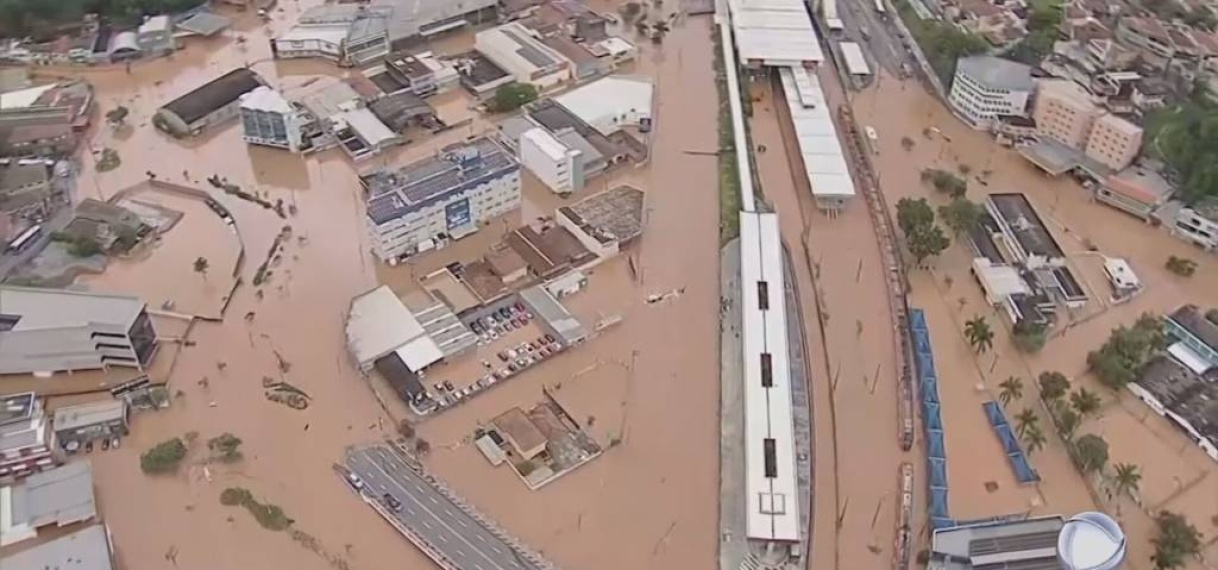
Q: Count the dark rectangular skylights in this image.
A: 3